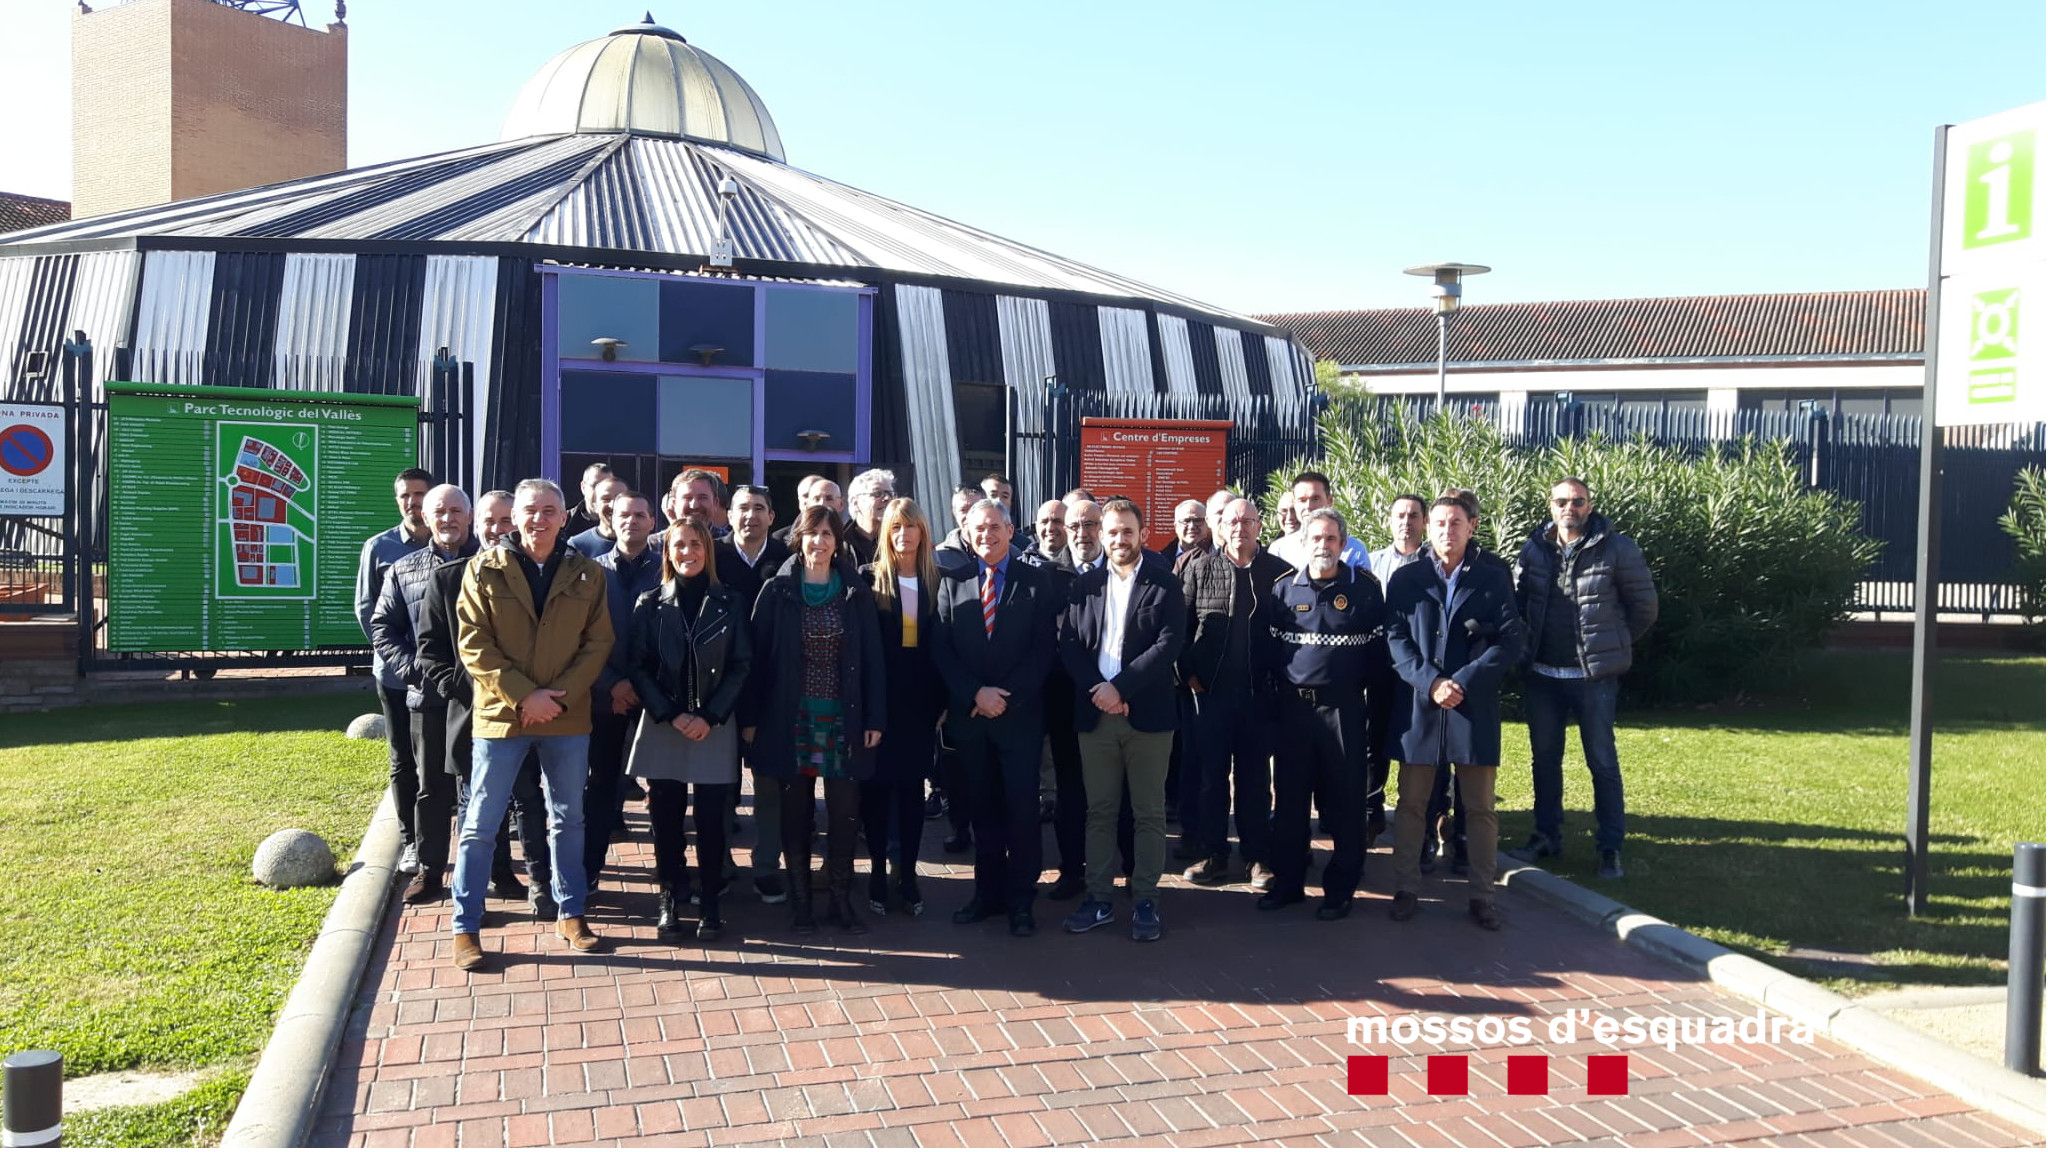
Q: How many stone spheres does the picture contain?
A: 2